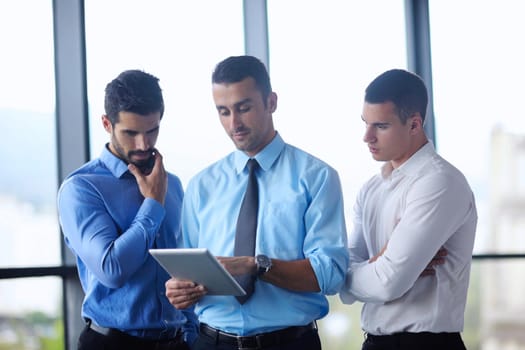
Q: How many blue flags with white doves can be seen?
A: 0